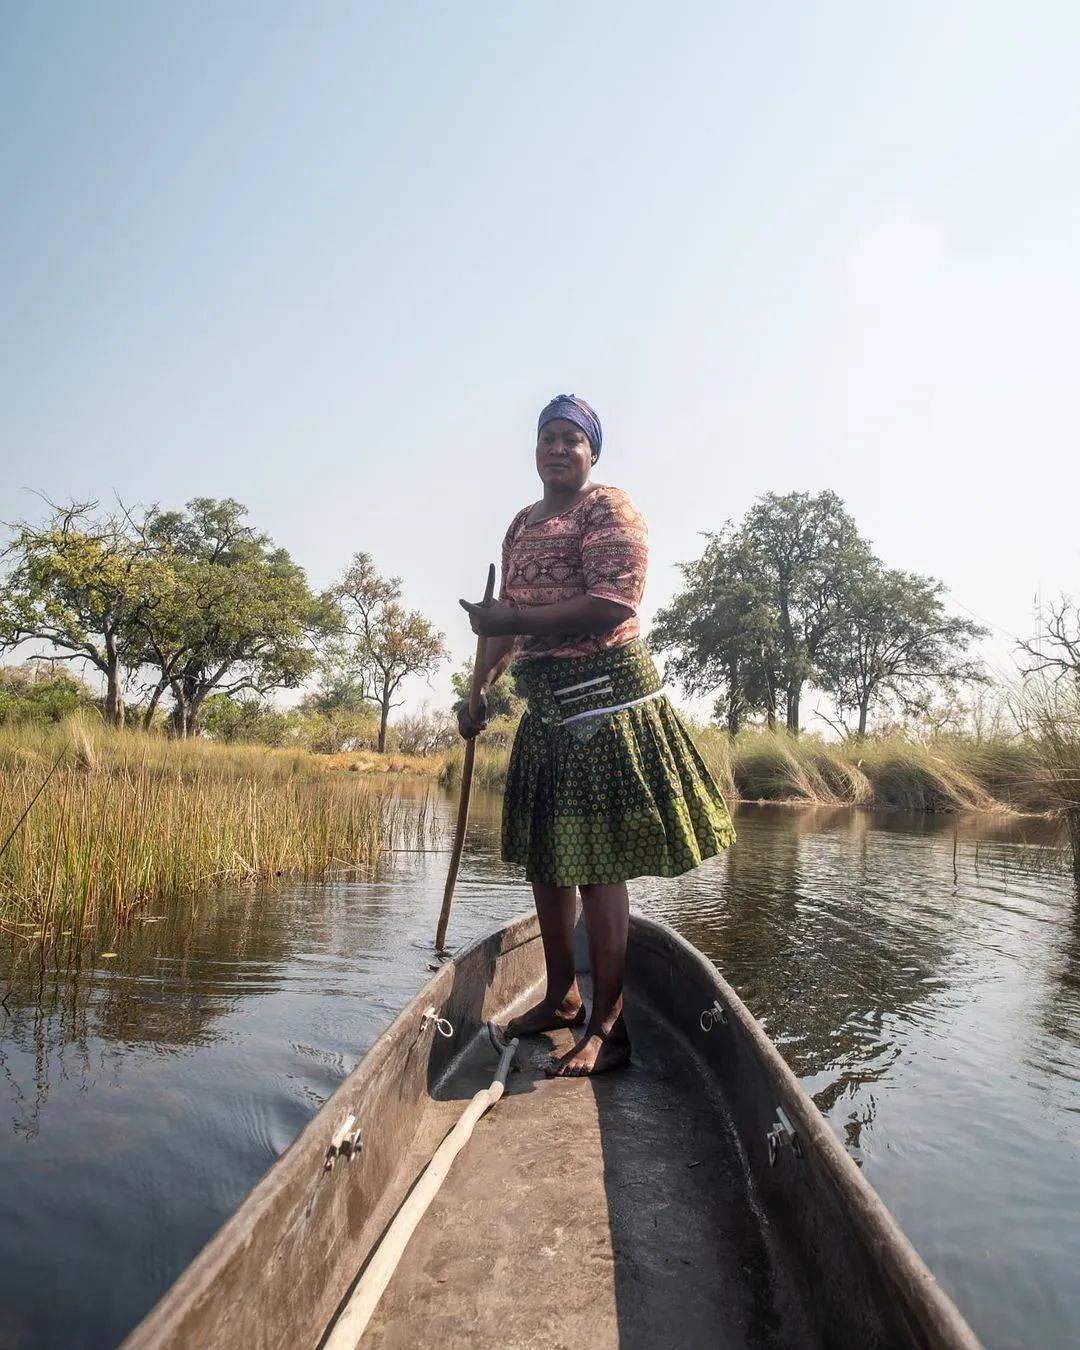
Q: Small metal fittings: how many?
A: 4